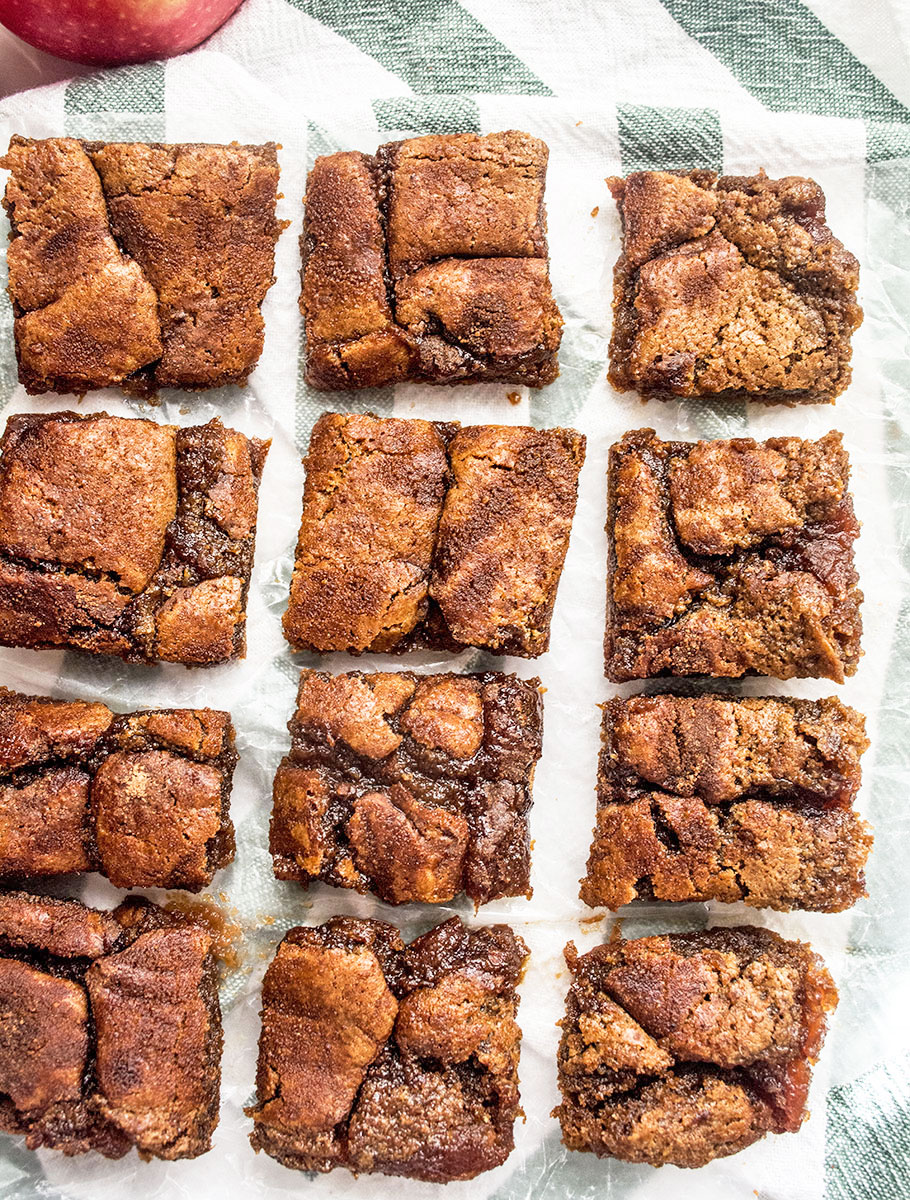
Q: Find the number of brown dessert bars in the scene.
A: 12